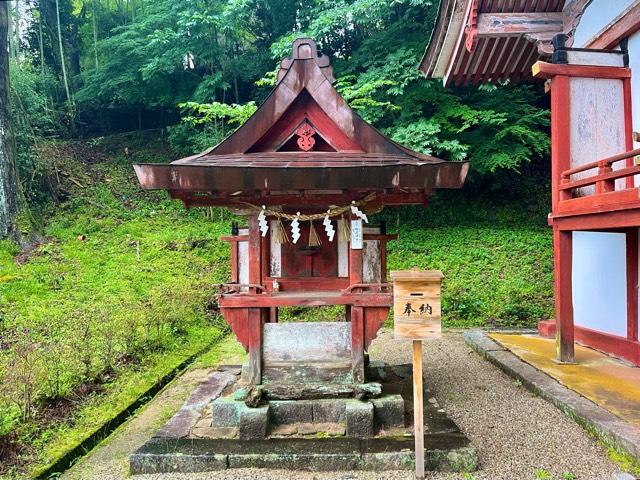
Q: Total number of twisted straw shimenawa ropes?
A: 1